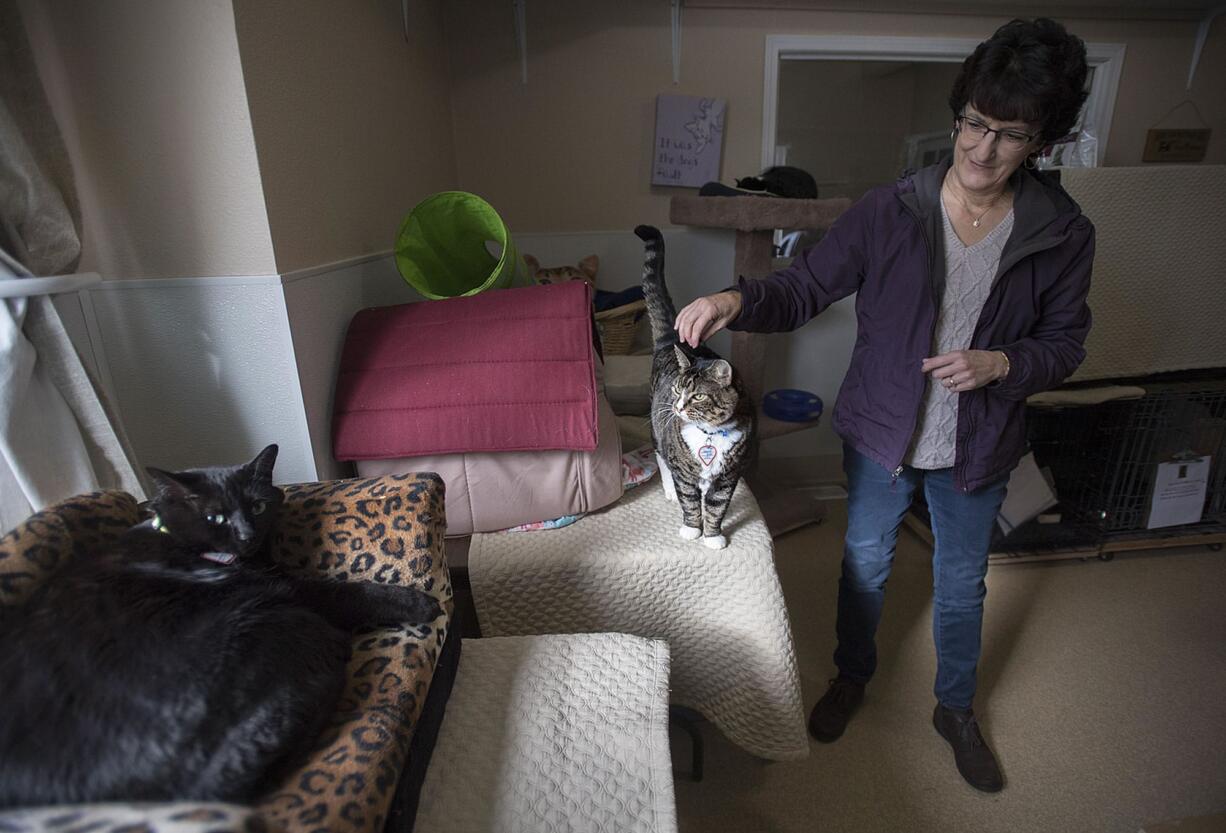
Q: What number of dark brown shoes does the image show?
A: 2